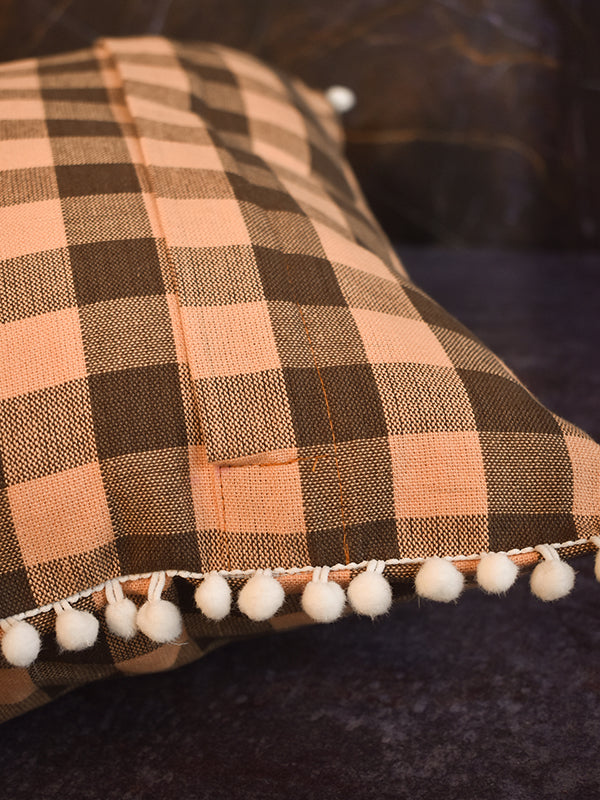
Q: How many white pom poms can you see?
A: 13